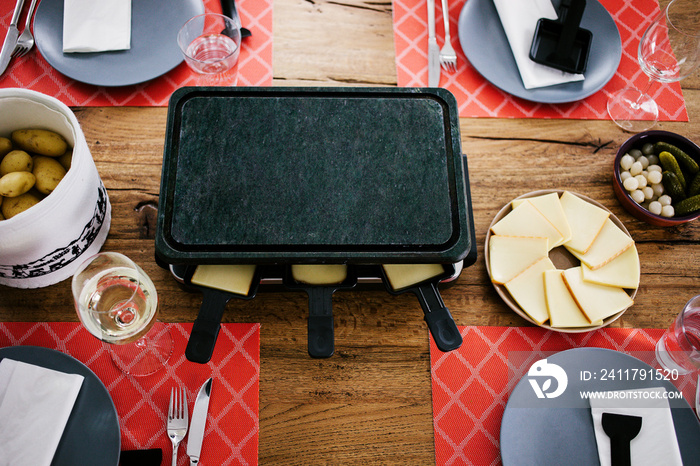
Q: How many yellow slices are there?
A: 12